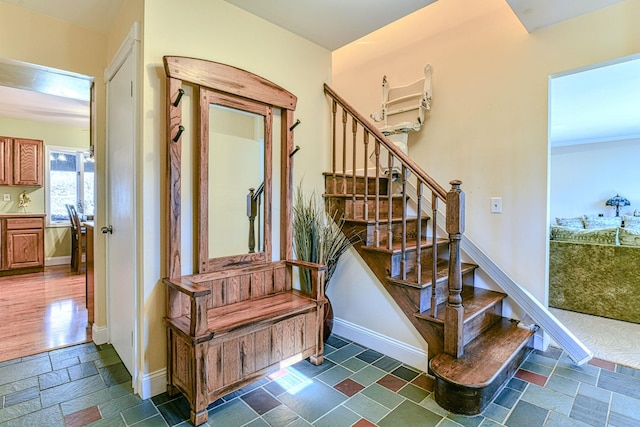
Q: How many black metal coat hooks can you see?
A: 4